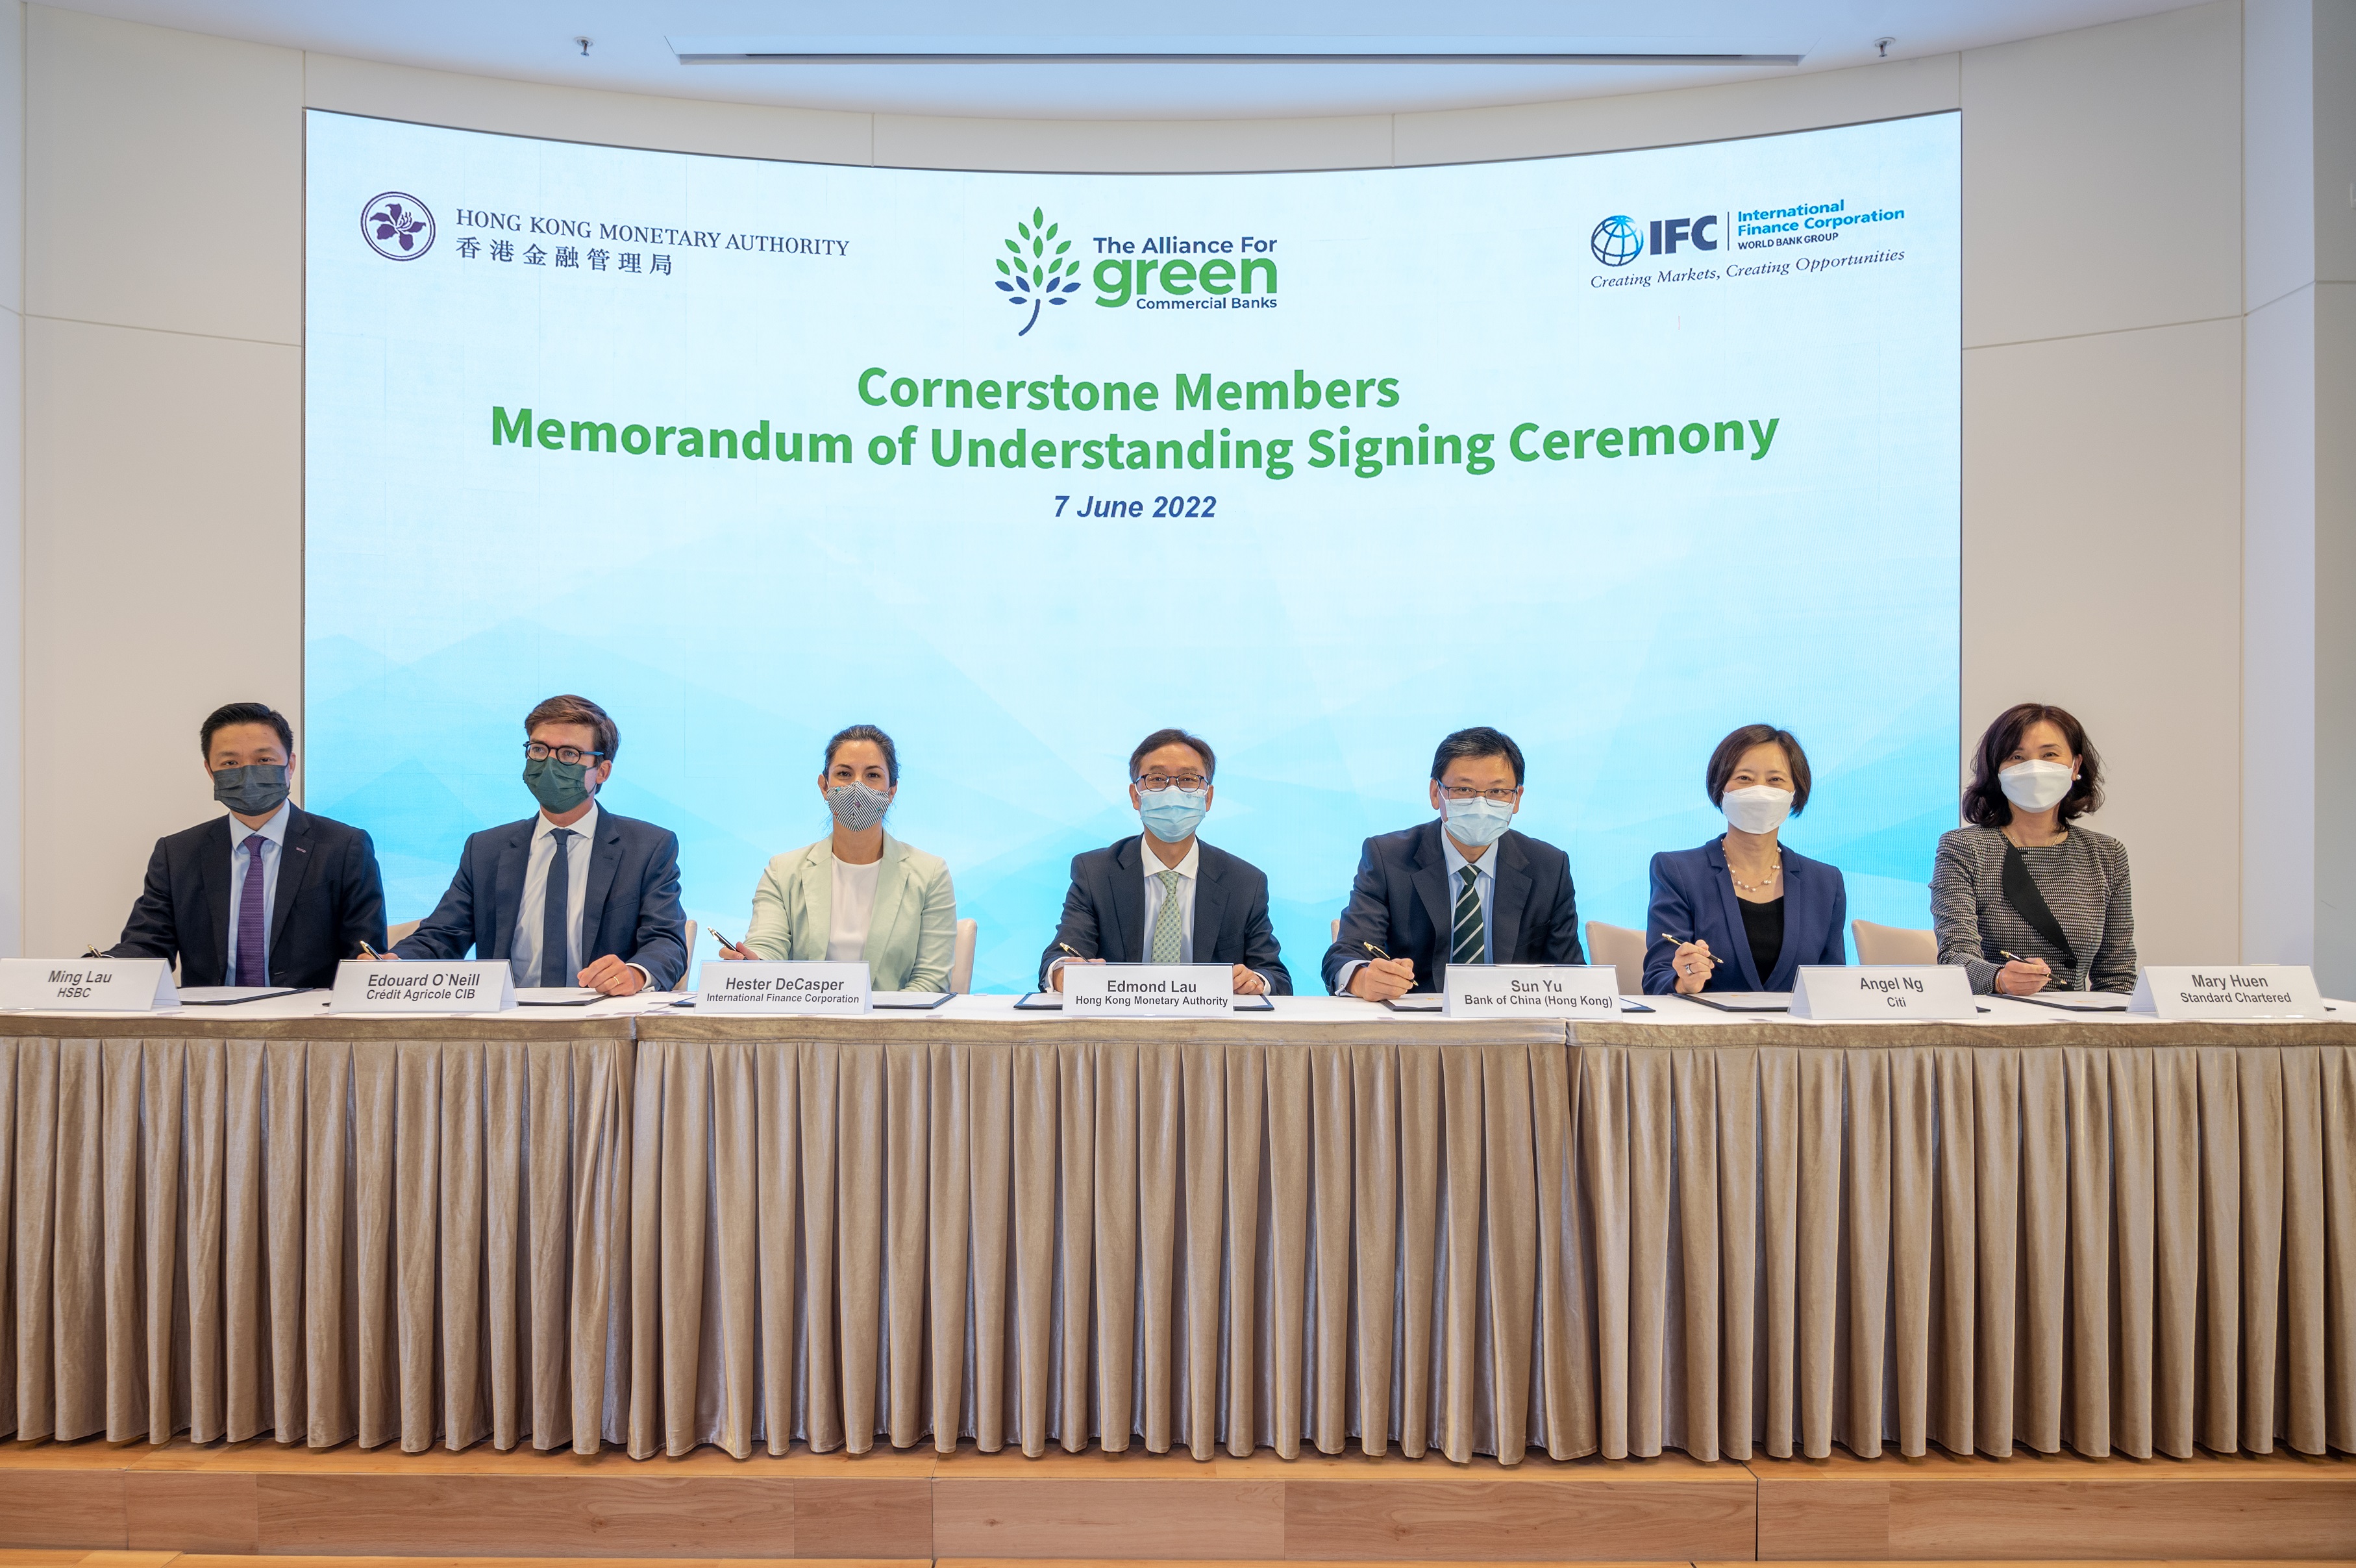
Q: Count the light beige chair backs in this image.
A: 6